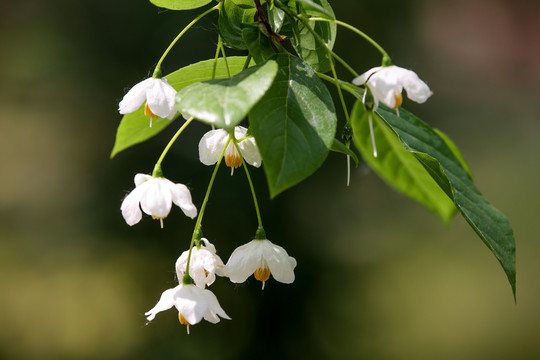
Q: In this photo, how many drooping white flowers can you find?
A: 7